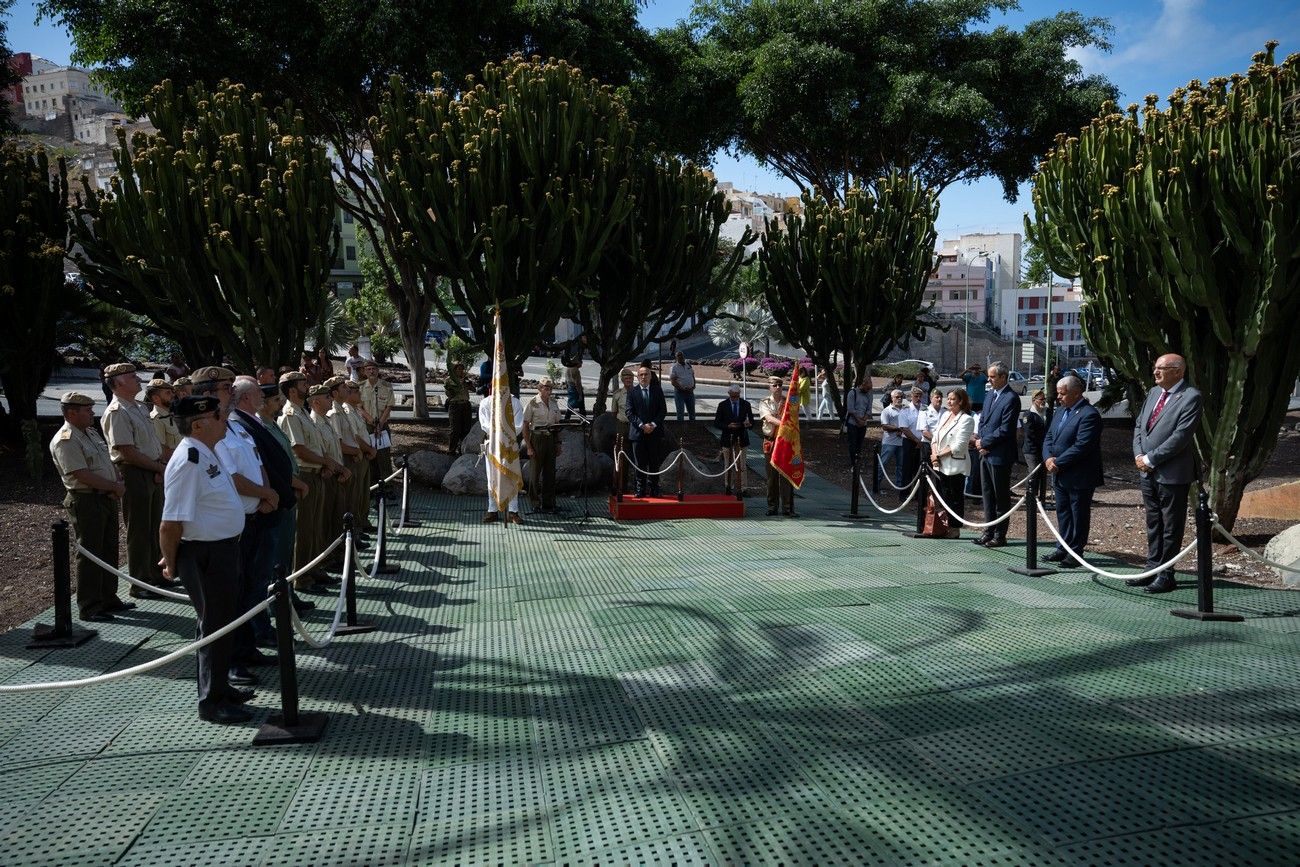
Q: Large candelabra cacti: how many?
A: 6